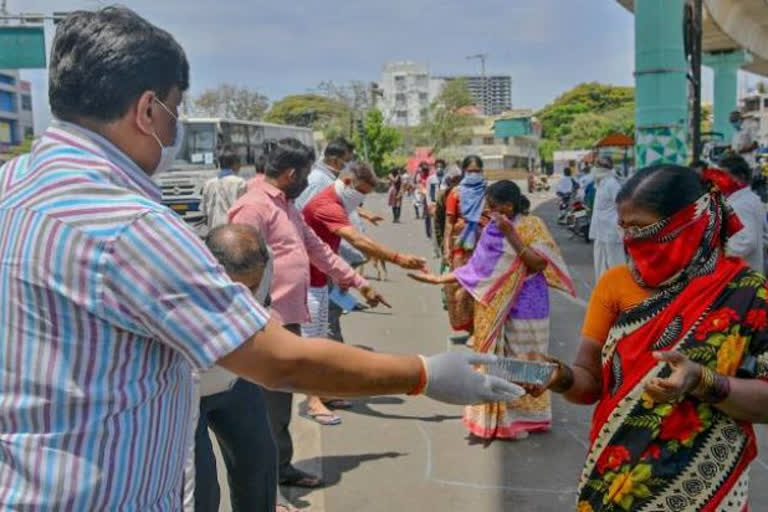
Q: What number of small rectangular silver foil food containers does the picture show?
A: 1